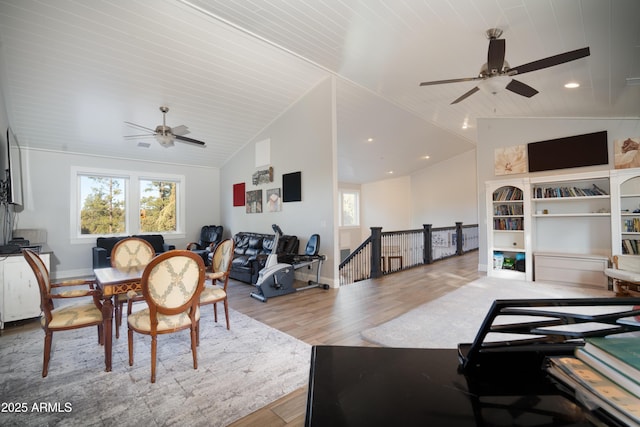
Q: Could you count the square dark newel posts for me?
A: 3